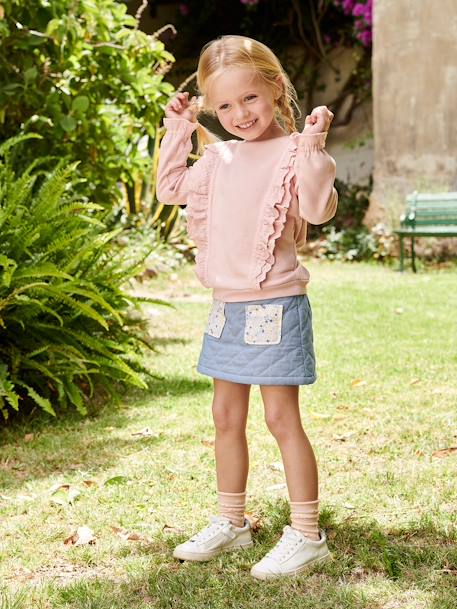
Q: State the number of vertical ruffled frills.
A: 2